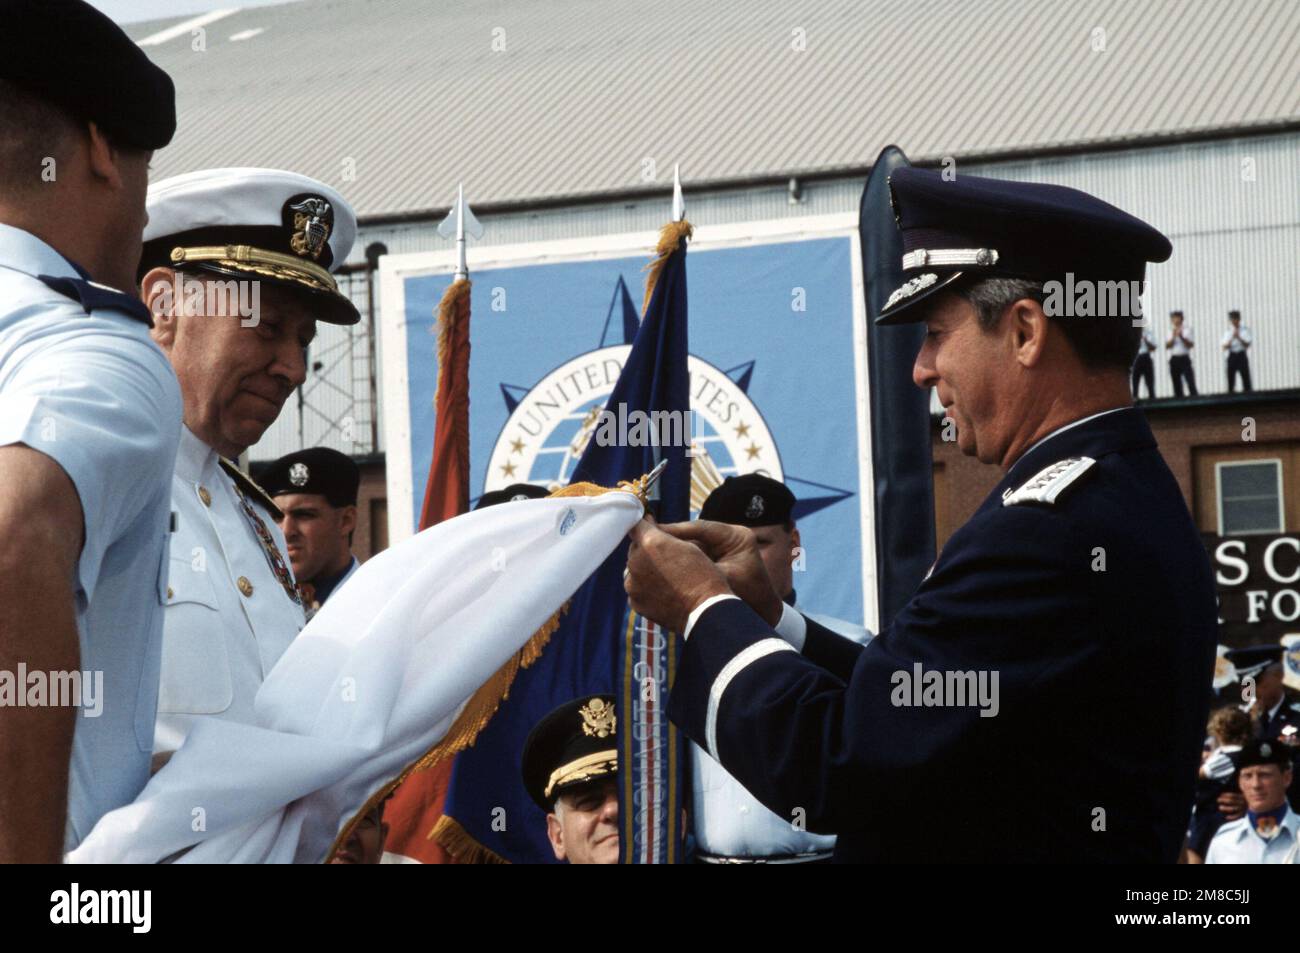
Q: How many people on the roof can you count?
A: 3